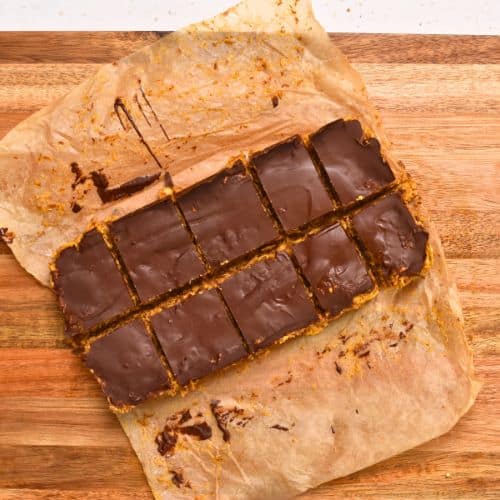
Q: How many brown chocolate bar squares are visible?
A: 10